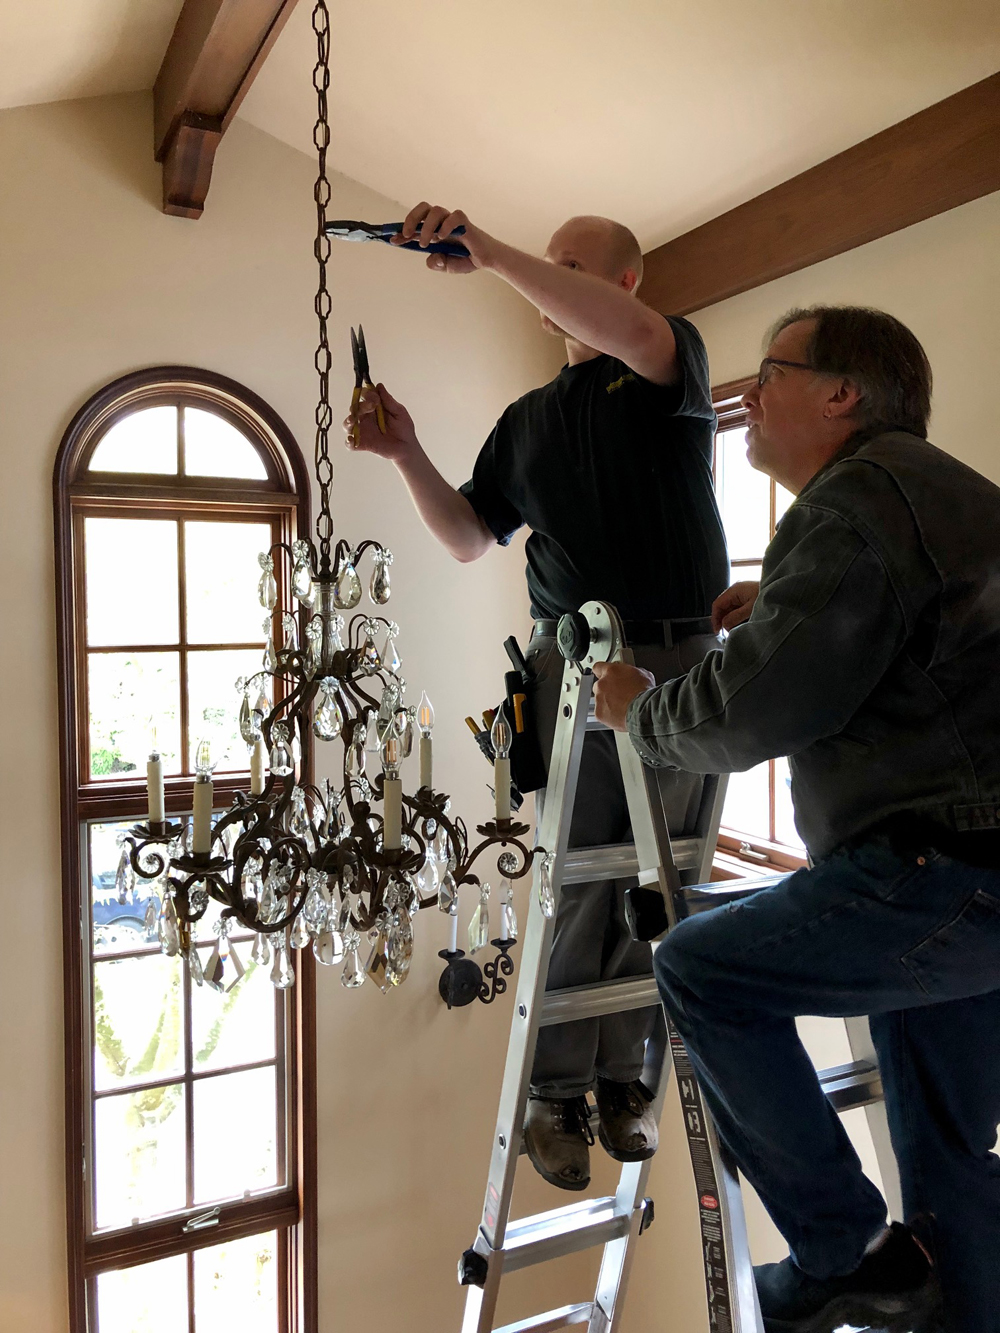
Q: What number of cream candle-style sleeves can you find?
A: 6